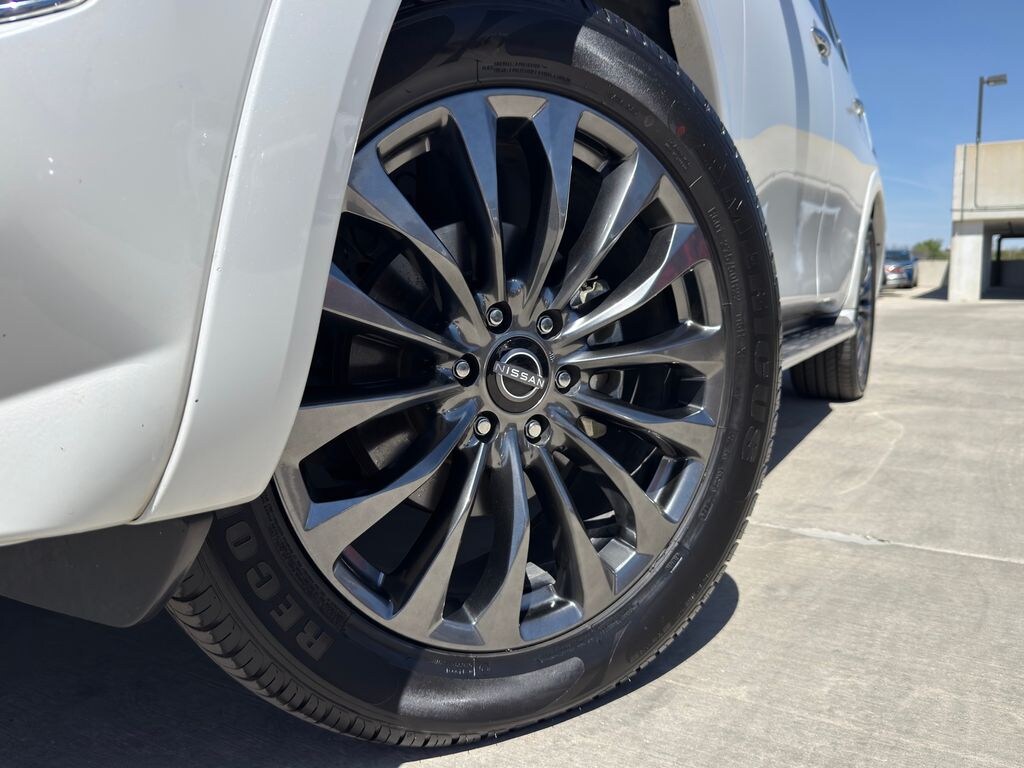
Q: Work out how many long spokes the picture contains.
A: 14